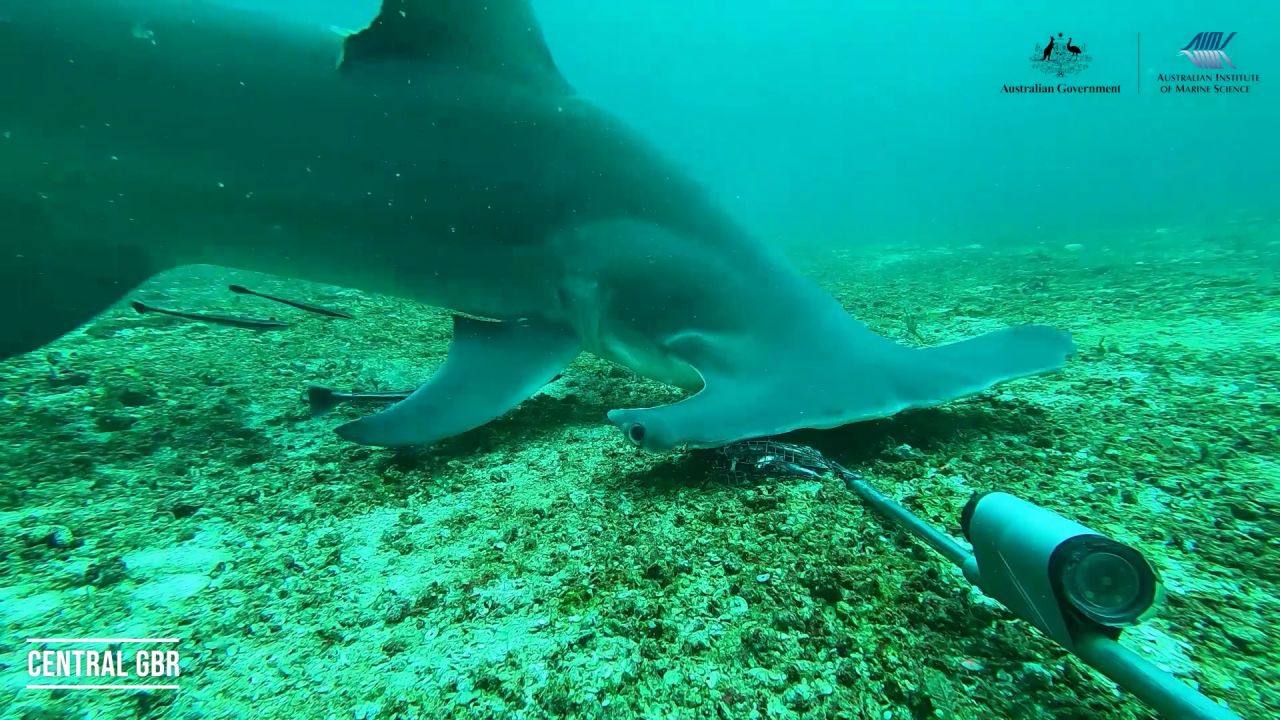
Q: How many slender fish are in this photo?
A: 3